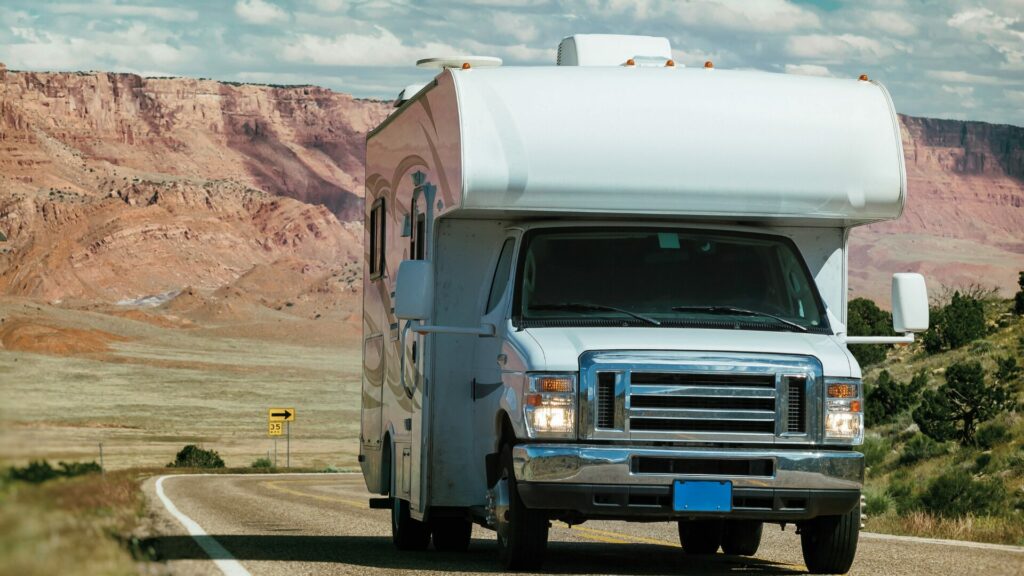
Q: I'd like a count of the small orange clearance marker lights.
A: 5